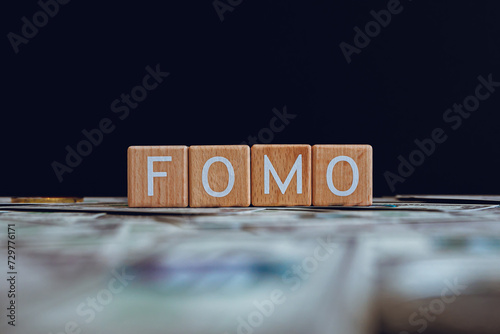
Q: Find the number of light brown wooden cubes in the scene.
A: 4